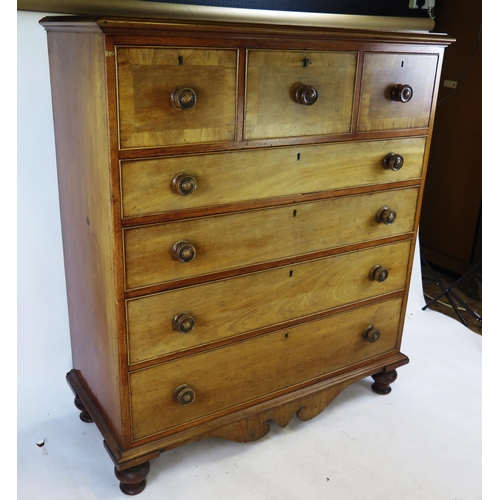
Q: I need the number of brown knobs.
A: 11